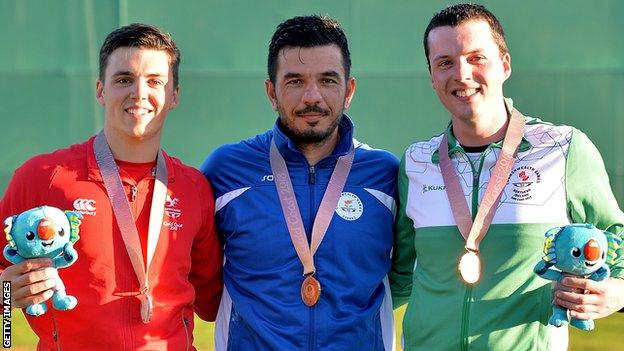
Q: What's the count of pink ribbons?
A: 3